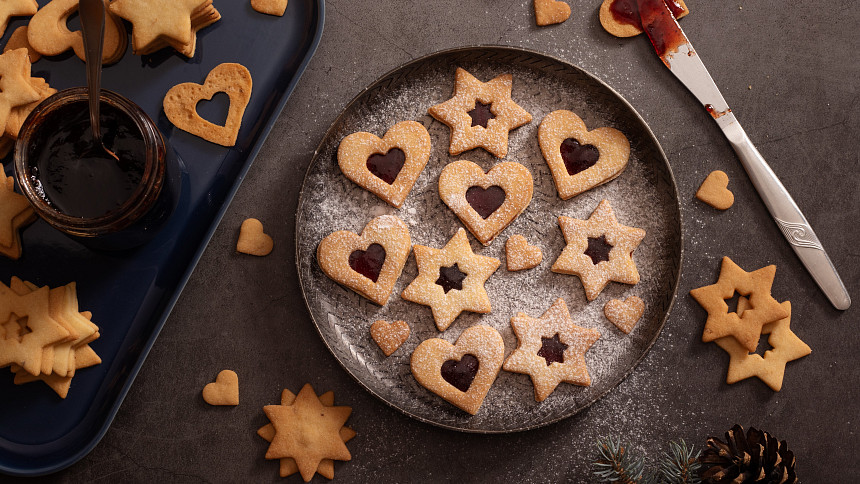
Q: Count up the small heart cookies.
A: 8